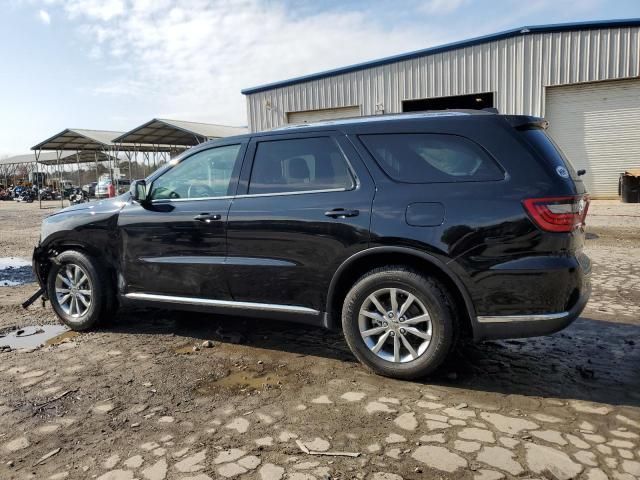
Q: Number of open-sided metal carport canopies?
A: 3